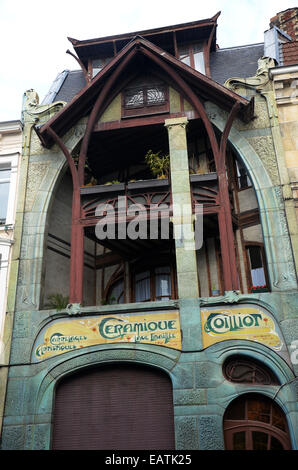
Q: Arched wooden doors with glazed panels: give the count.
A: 1